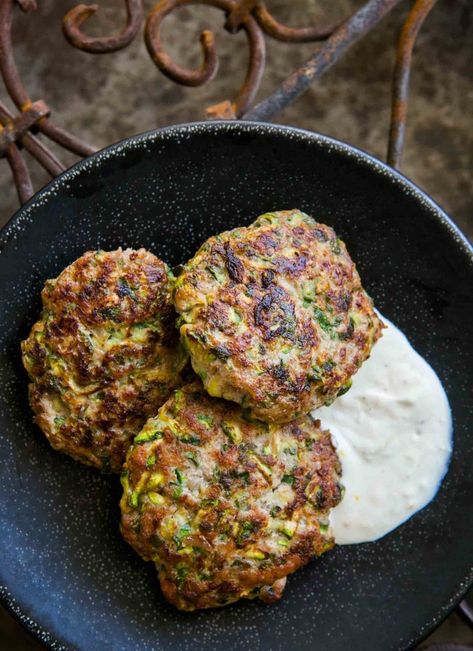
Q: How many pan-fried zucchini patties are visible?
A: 3